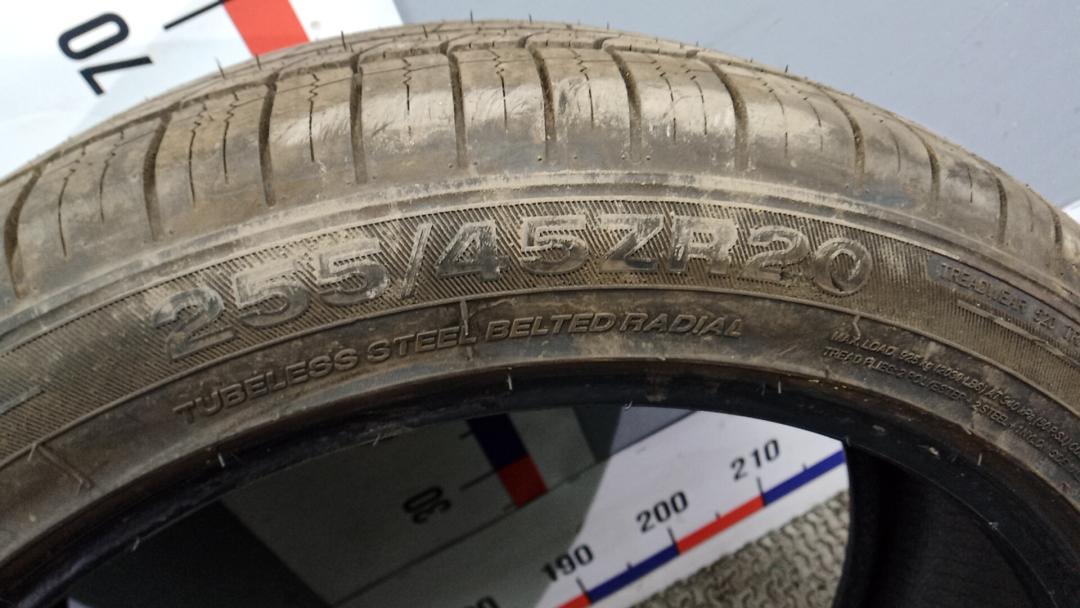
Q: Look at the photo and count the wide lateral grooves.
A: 12